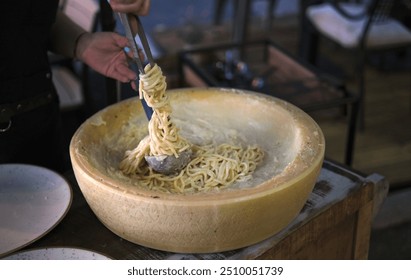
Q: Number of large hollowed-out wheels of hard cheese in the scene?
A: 1